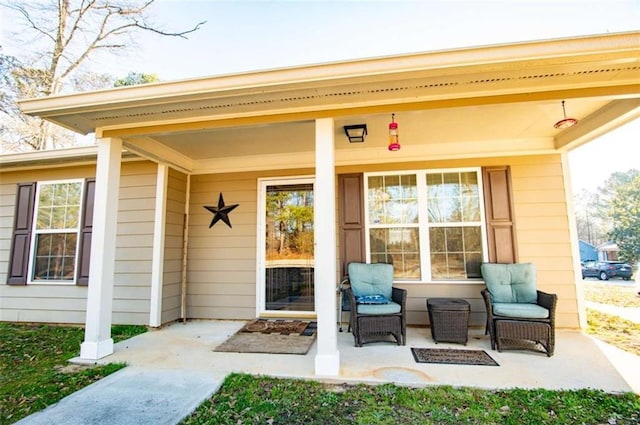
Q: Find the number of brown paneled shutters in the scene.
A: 4